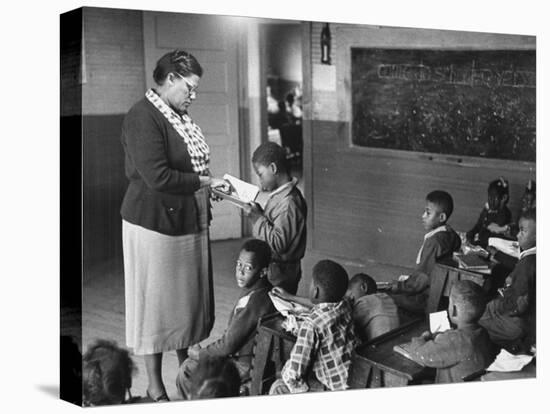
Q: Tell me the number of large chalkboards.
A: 1